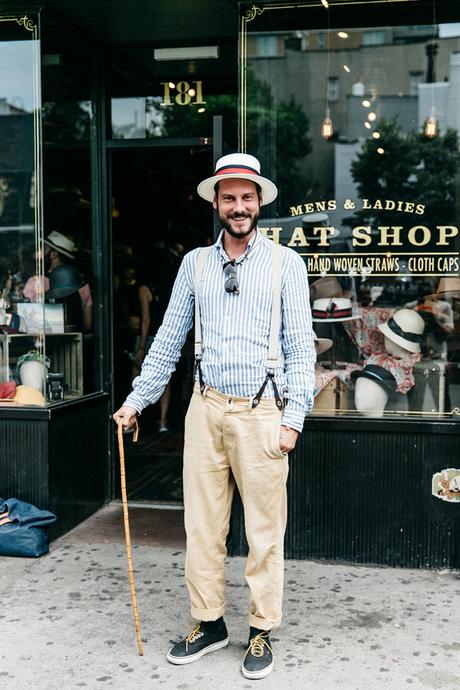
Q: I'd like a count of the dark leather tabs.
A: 4